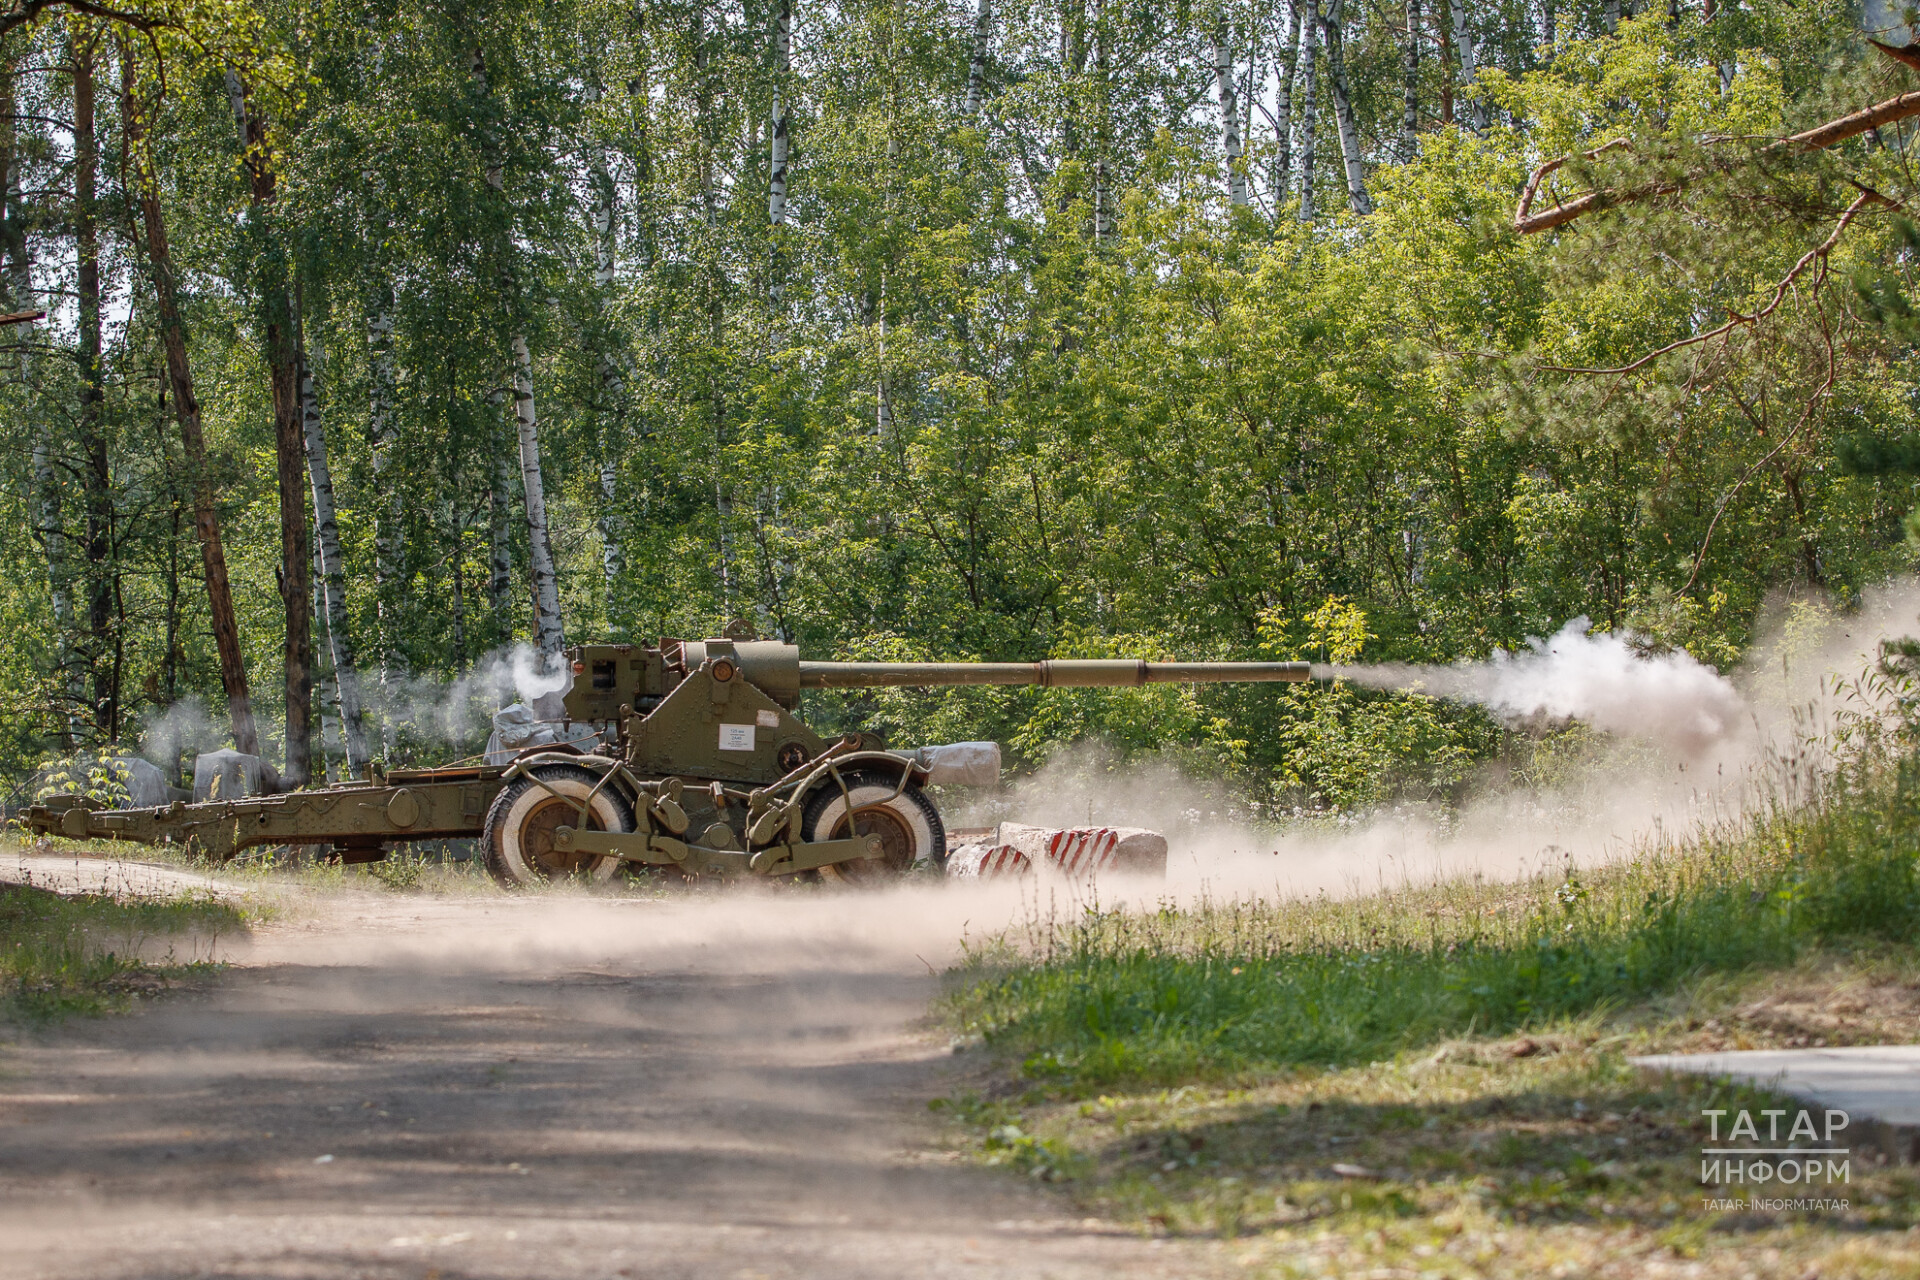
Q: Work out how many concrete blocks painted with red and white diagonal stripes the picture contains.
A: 2